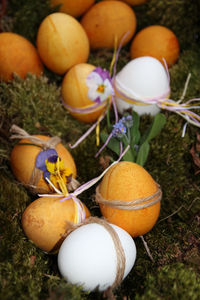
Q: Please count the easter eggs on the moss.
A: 12